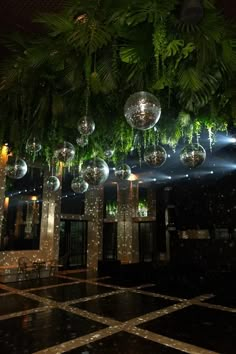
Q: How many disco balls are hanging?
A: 13